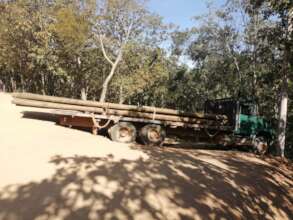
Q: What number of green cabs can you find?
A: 1